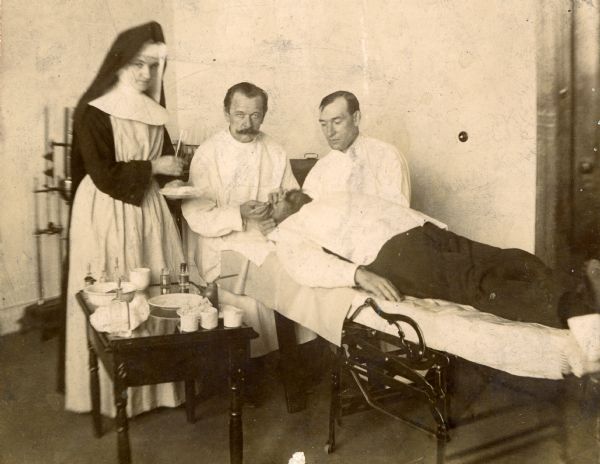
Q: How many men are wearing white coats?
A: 2